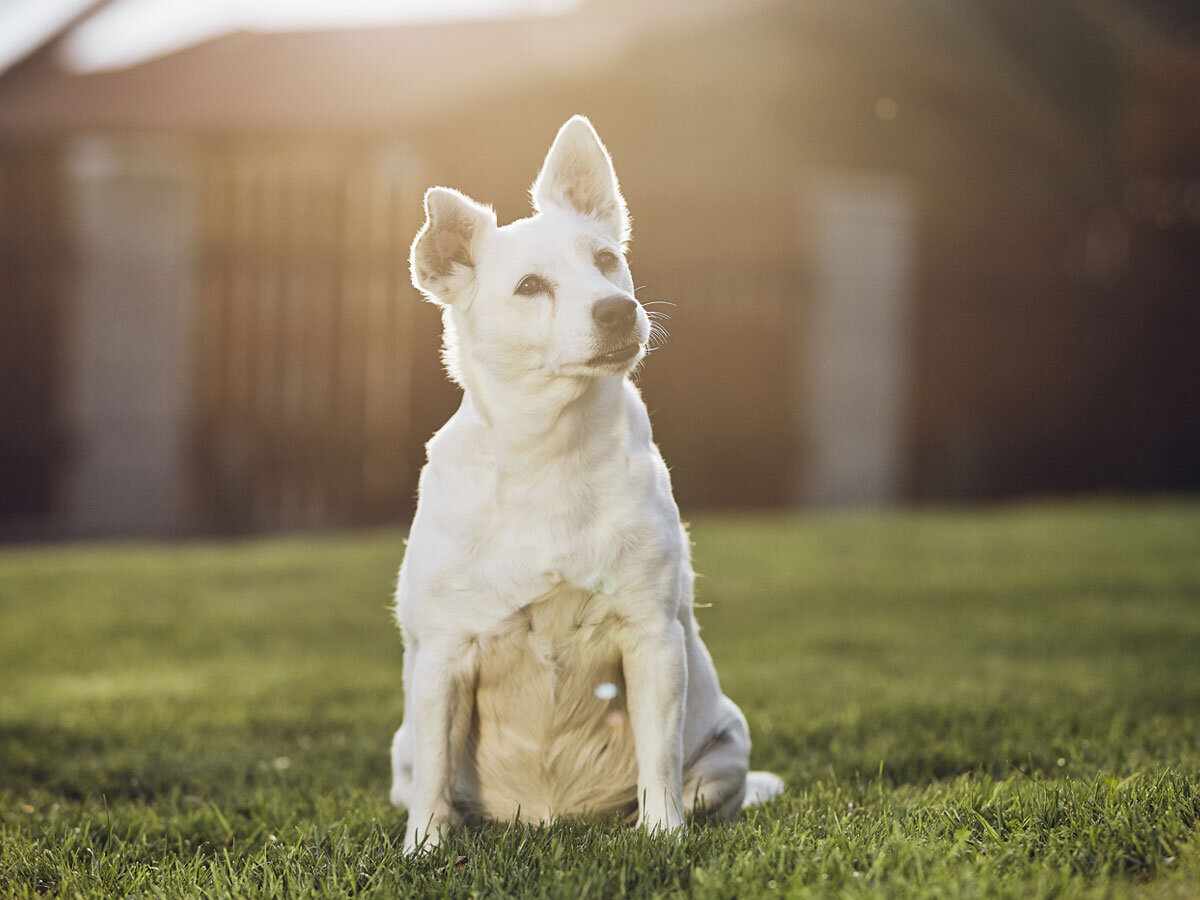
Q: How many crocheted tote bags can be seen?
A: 0